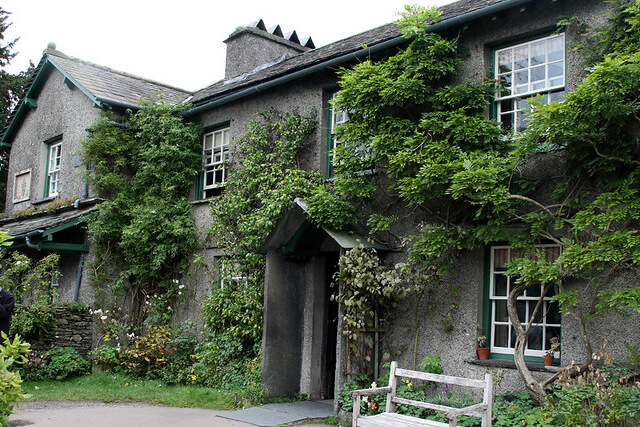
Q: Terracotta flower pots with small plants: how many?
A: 2